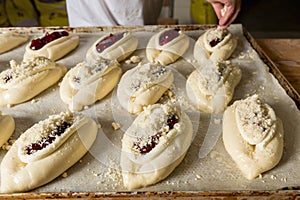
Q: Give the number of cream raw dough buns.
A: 13